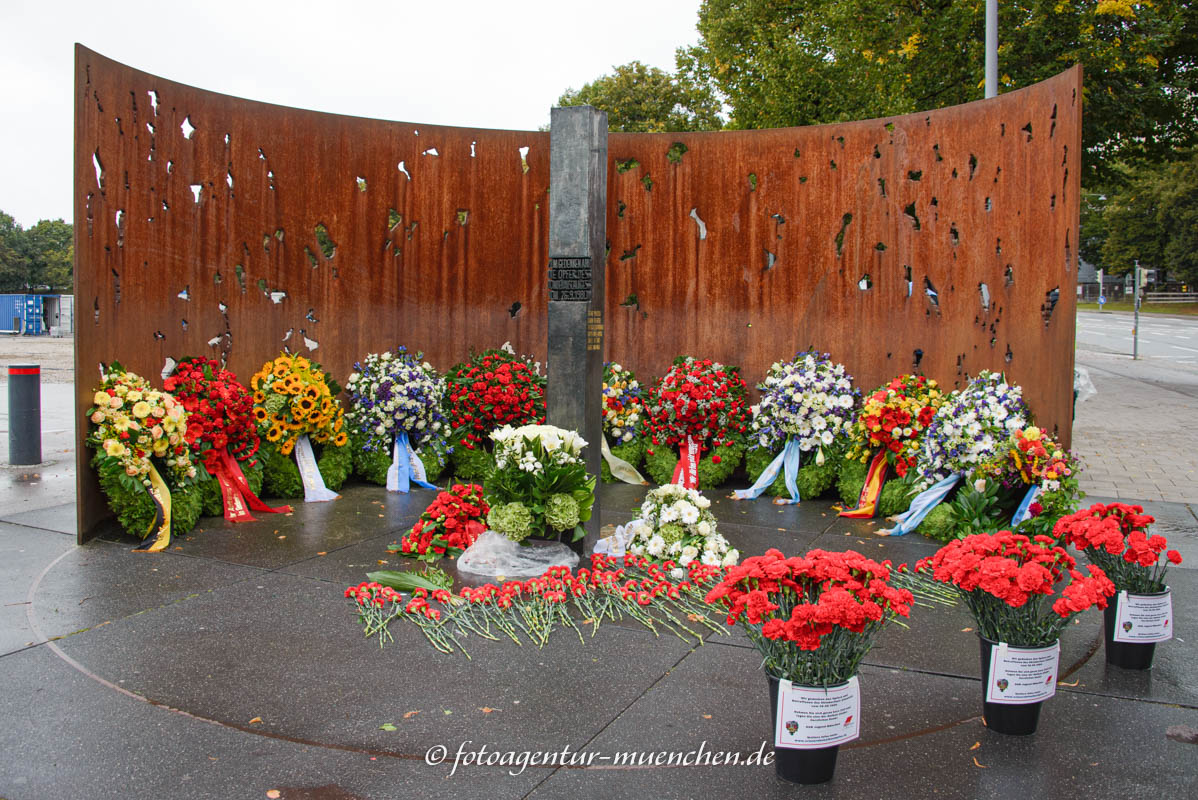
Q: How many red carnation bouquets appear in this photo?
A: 3